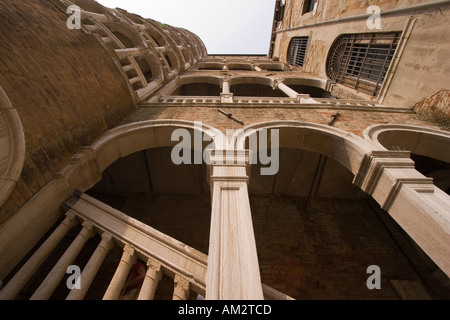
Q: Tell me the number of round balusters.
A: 6